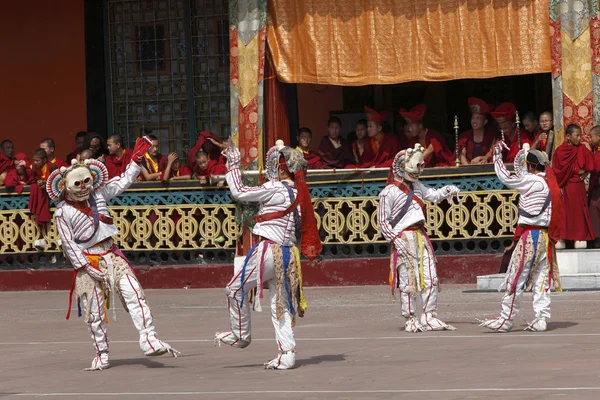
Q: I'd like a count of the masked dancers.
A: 4